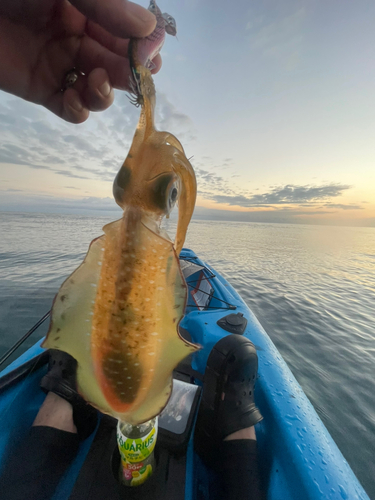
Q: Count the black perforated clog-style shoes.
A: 2